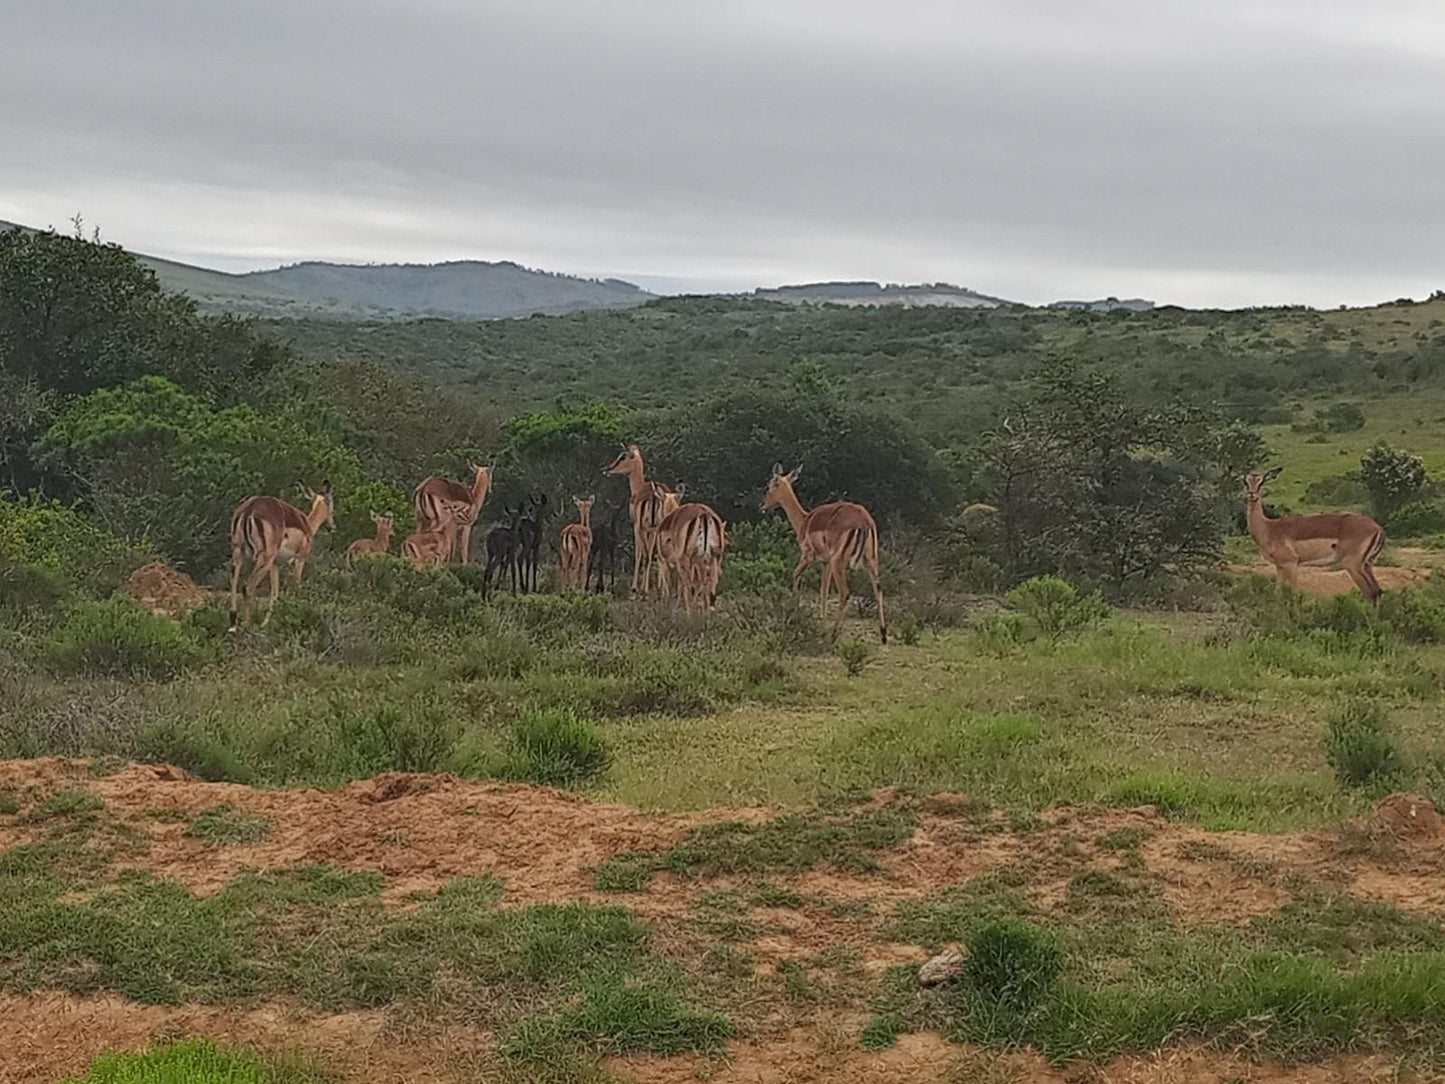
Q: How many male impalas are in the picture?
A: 0